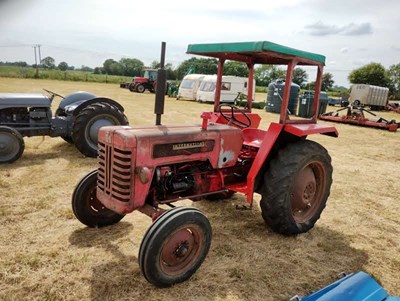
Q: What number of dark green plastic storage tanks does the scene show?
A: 2